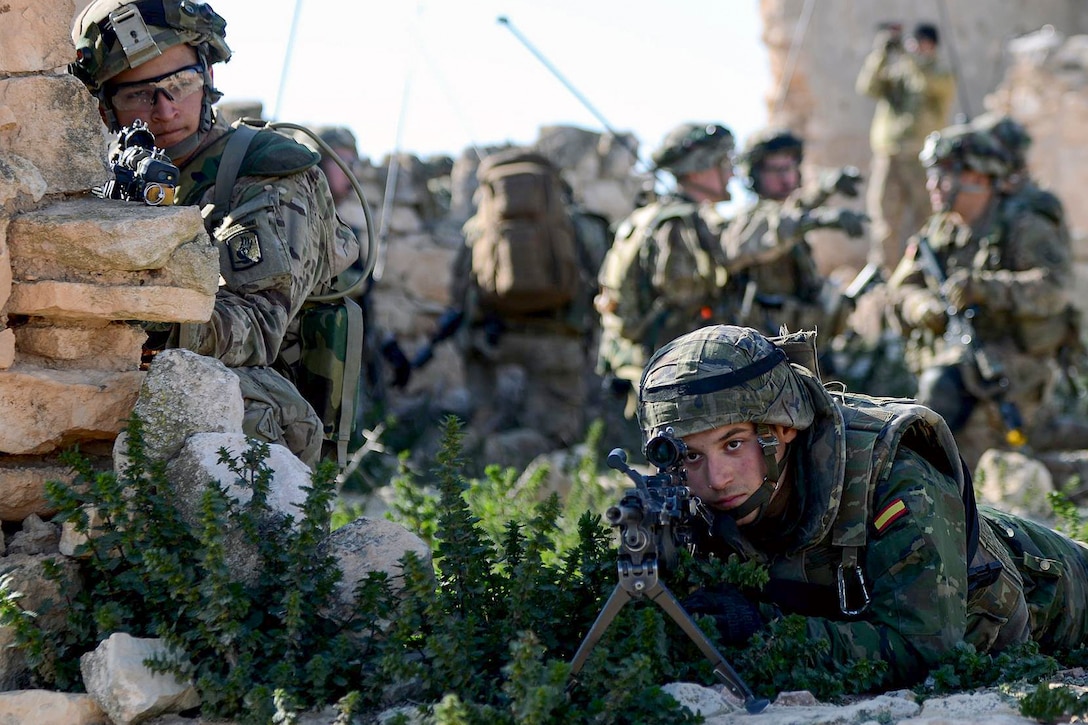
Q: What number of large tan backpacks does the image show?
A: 1